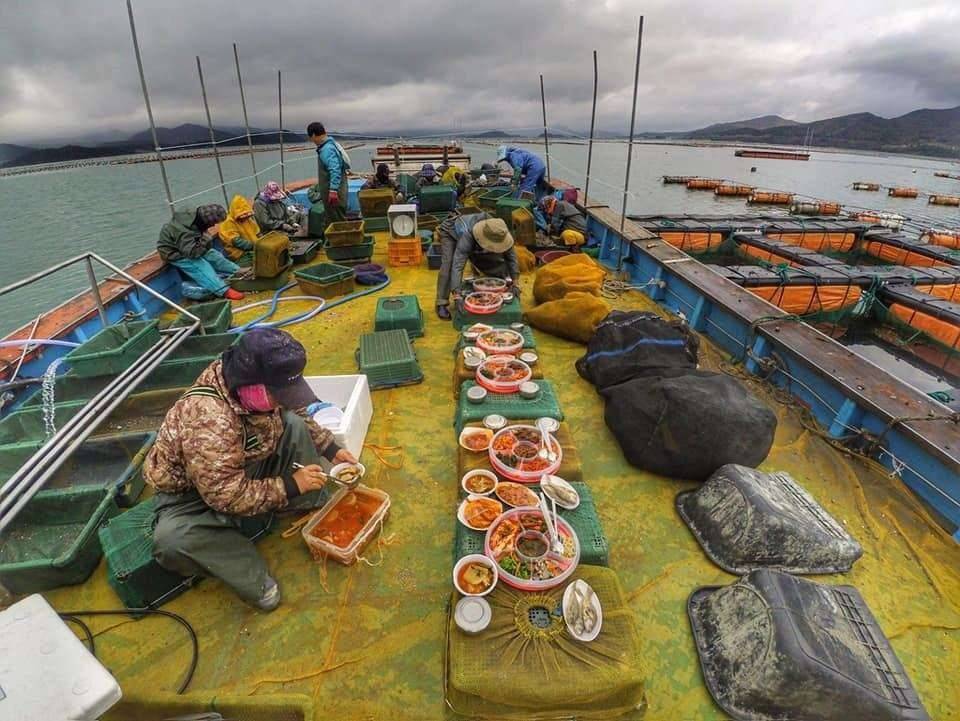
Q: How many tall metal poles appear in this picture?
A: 7